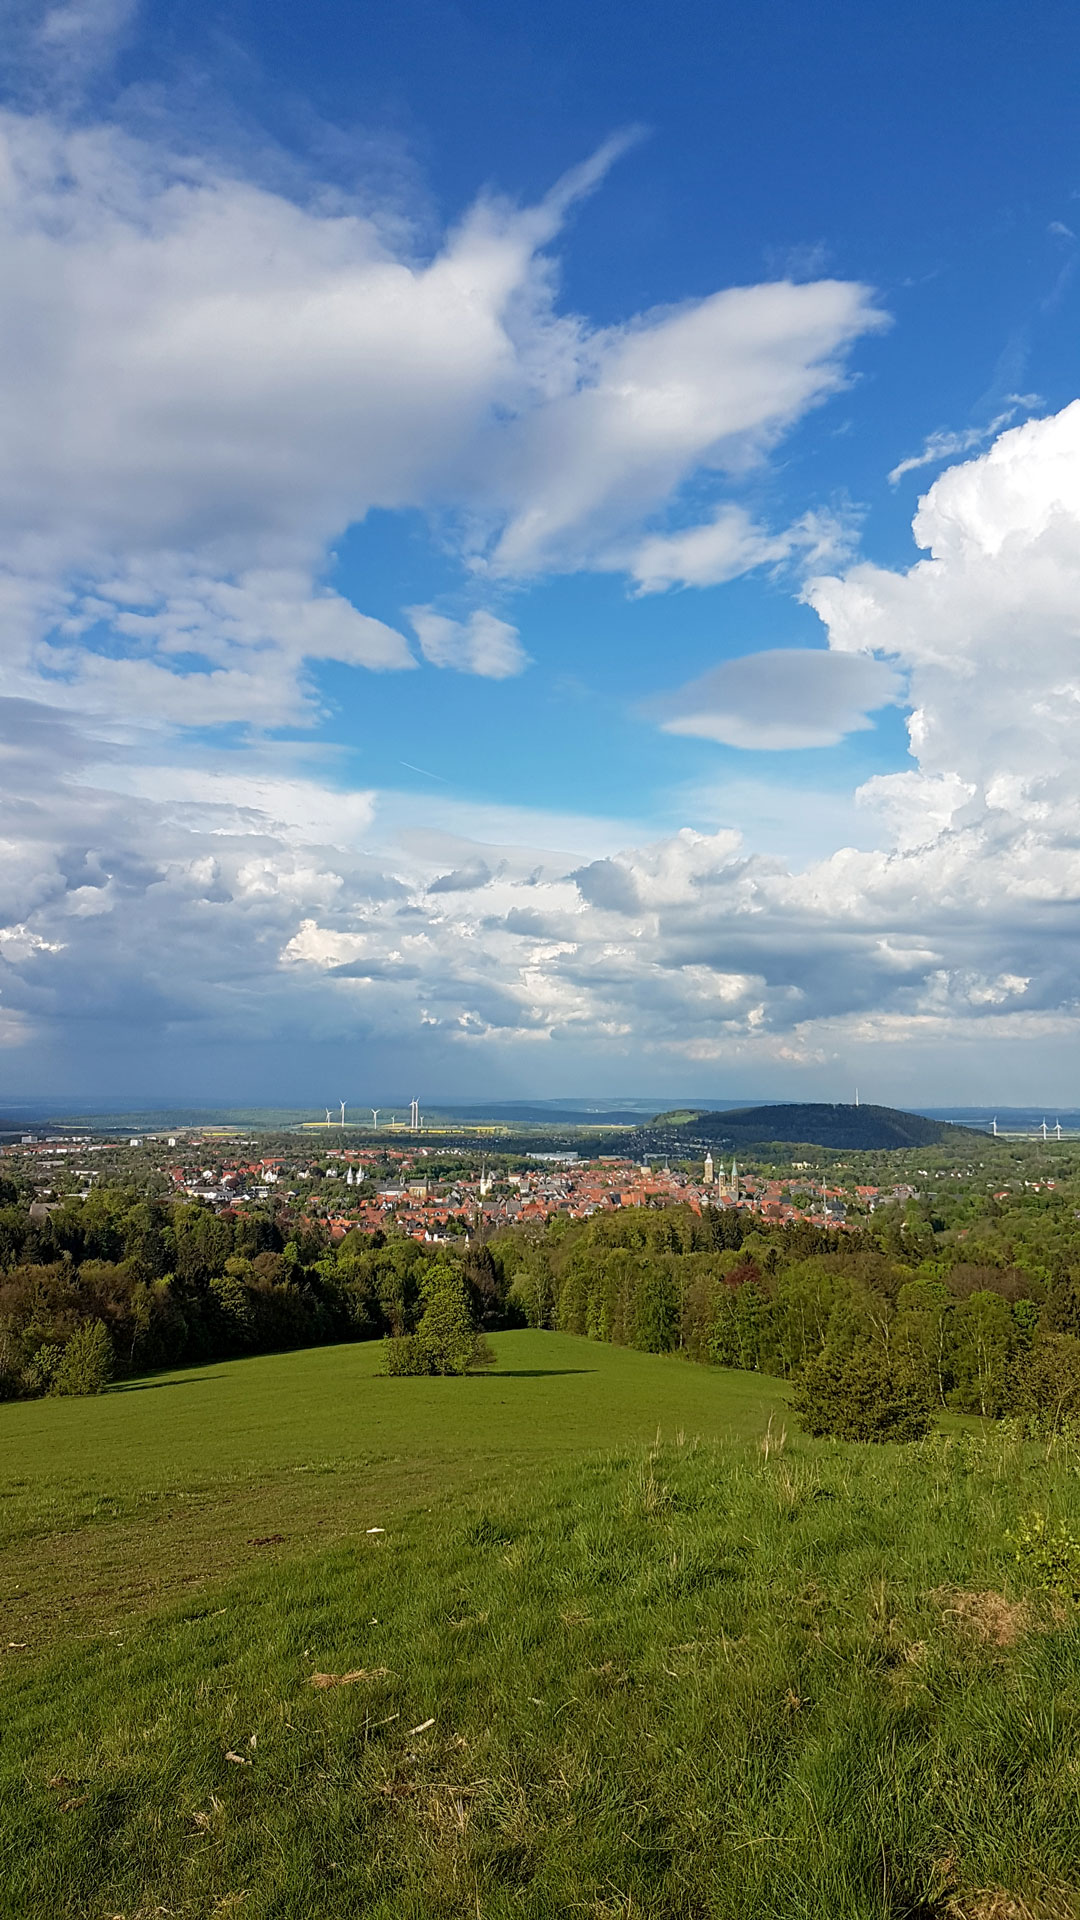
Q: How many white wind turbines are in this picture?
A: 10